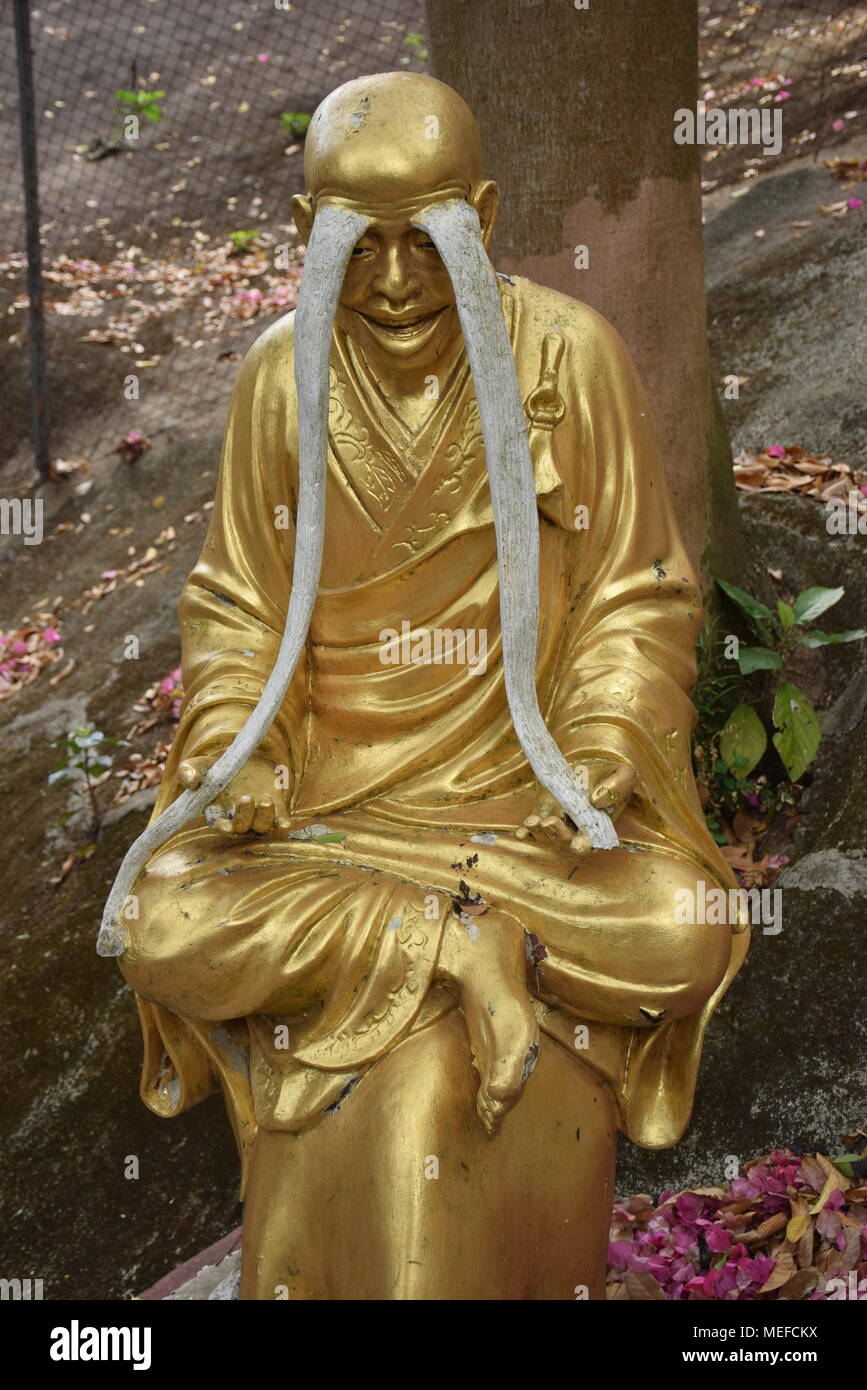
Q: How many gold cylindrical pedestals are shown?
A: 1